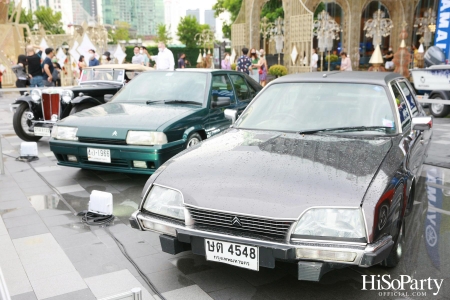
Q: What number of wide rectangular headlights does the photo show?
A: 4